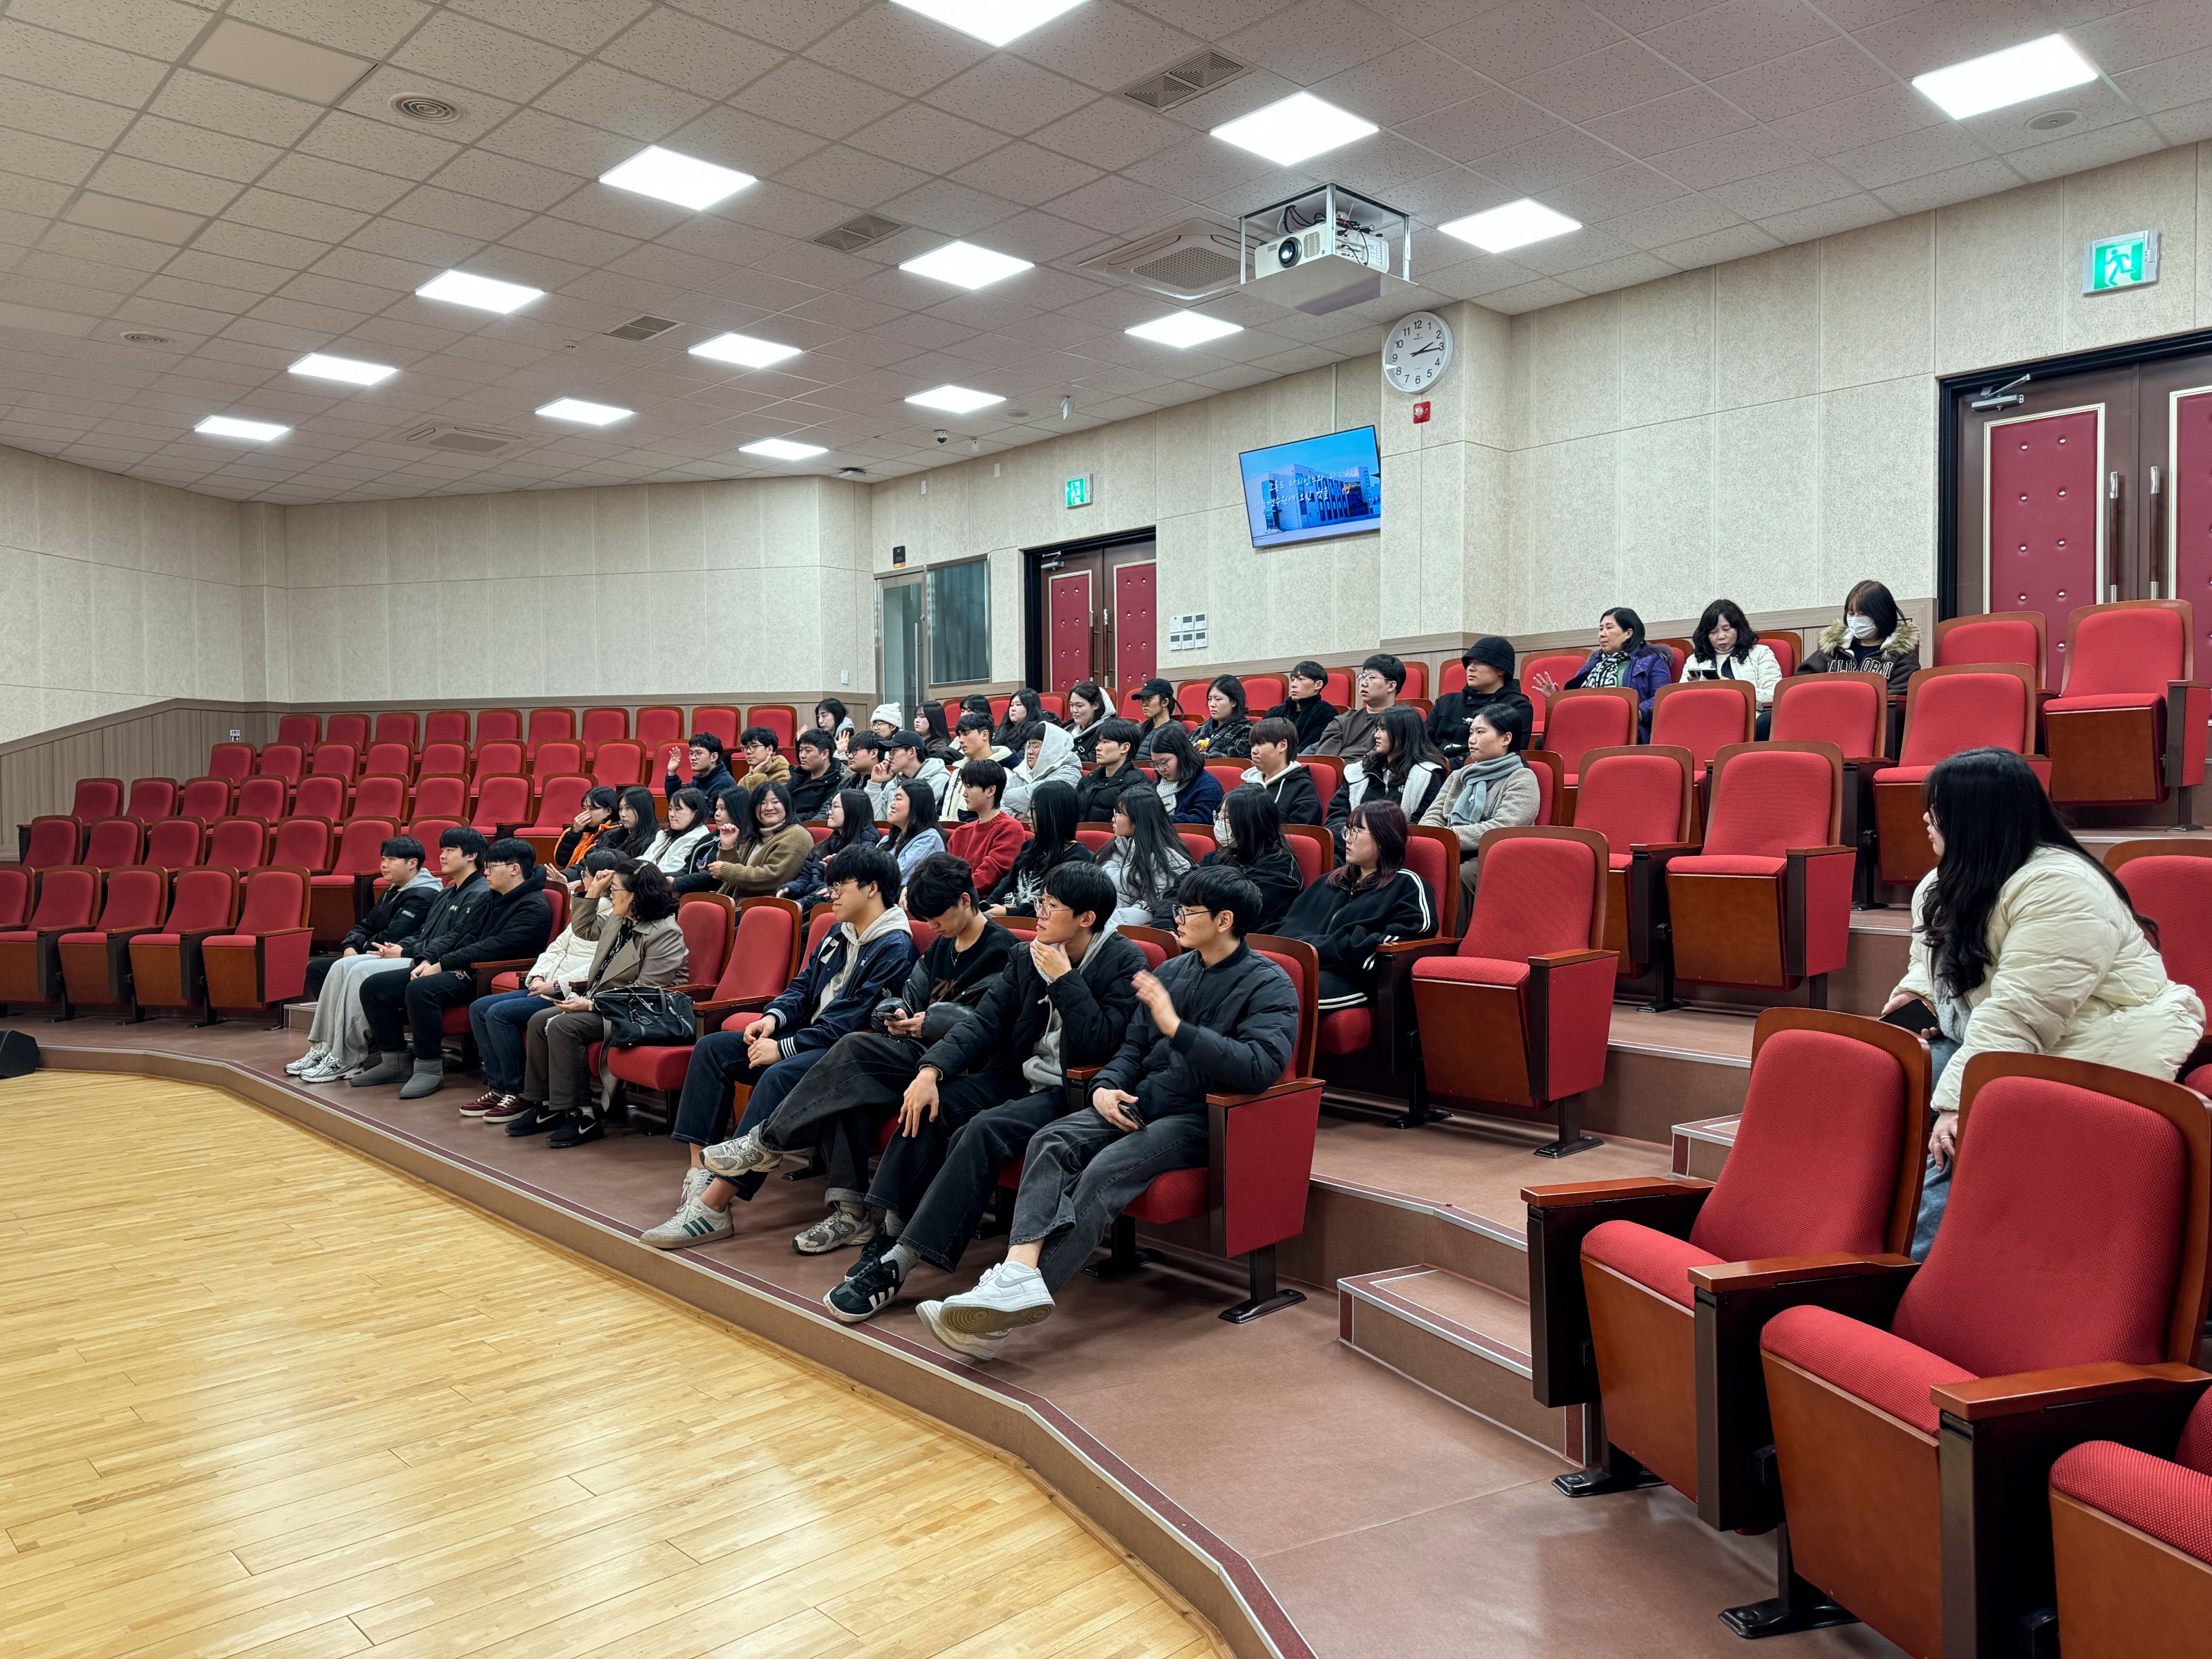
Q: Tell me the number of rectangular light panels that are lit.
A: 14